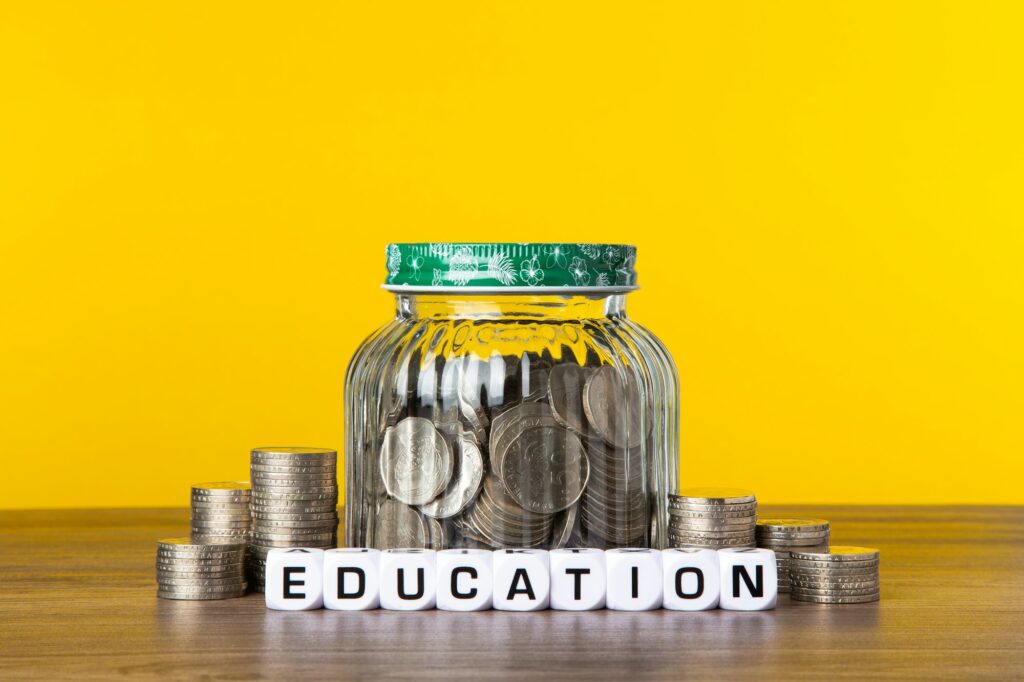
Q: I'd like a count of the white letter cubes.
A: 9